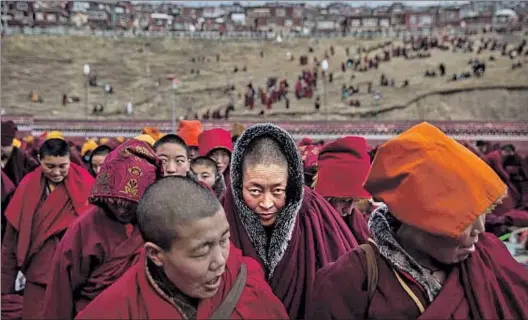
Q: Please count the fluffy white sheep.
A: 0